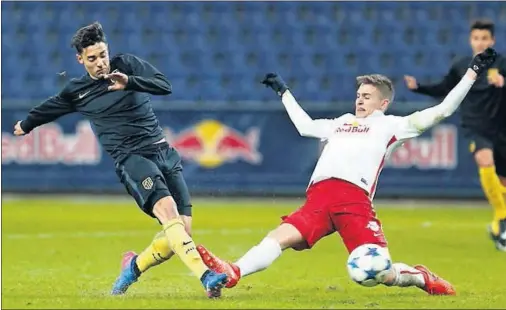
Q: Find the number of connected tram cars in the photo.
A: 0